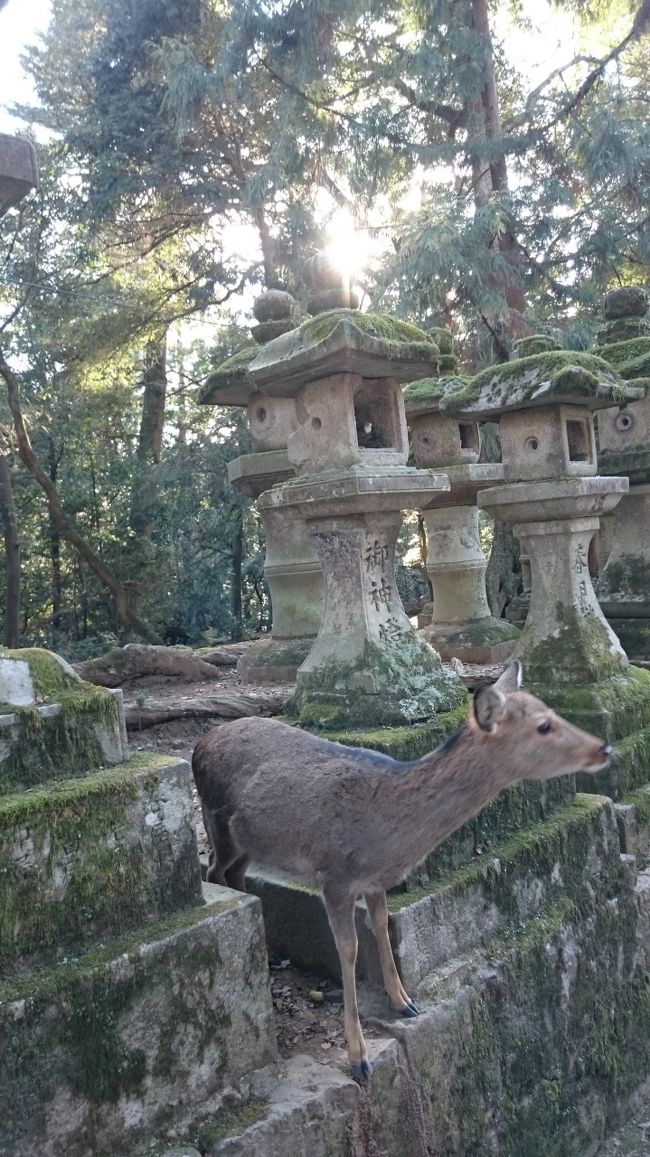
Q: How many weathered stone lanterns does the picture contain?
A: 5